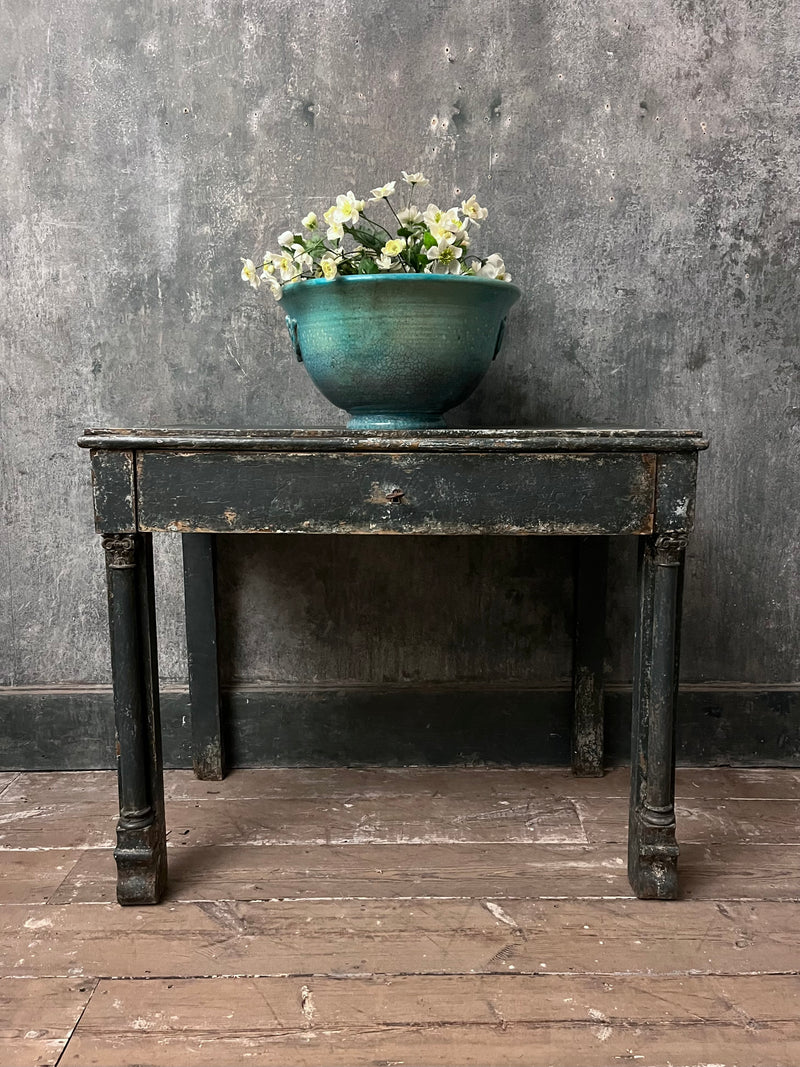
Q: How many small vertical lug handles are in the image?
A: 2